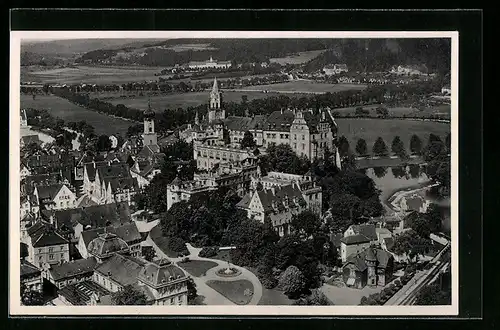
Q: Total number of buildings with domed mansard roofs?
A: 2